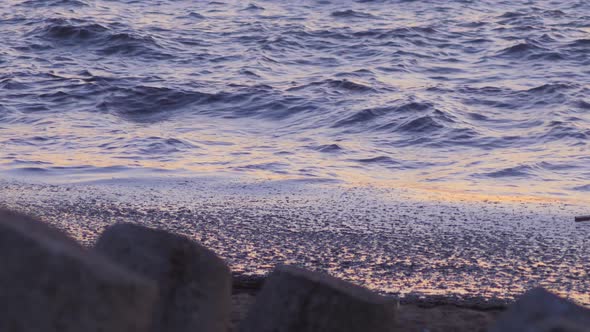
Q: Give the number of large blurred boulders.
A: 4